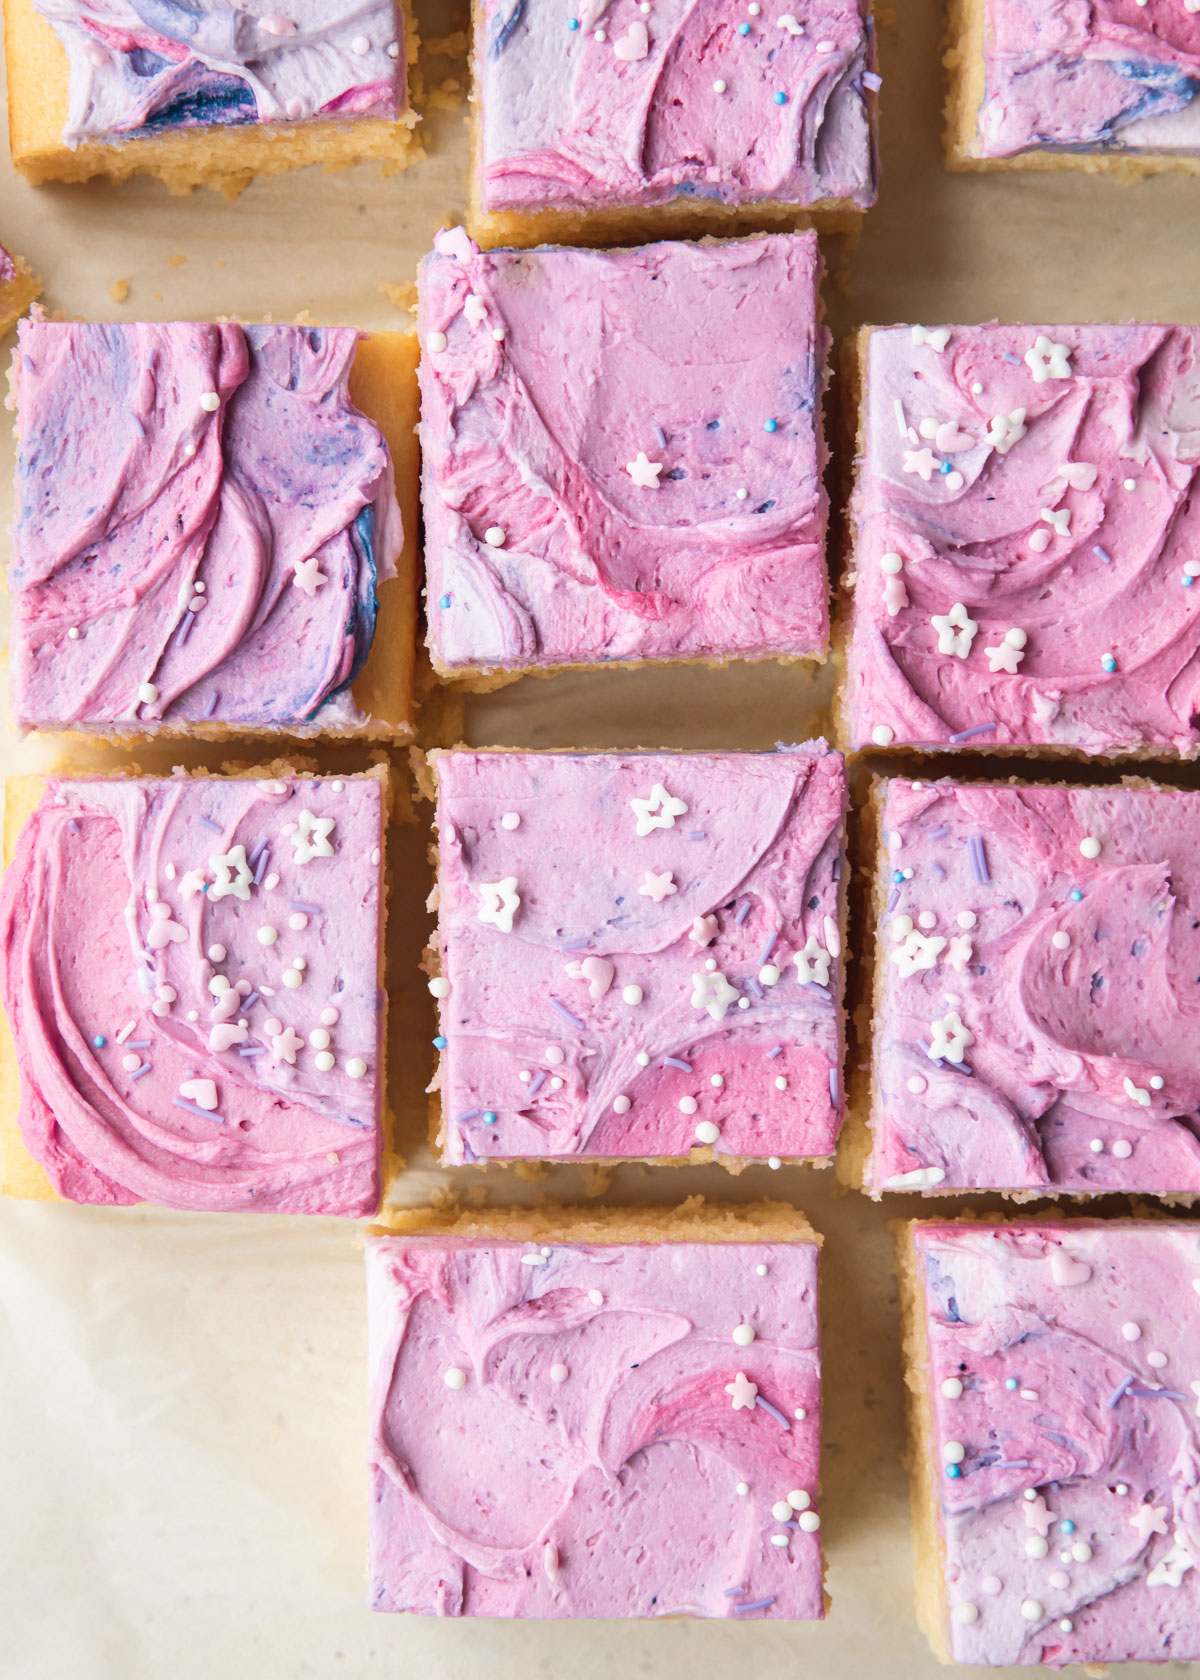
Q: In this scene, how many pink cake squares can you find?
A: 11